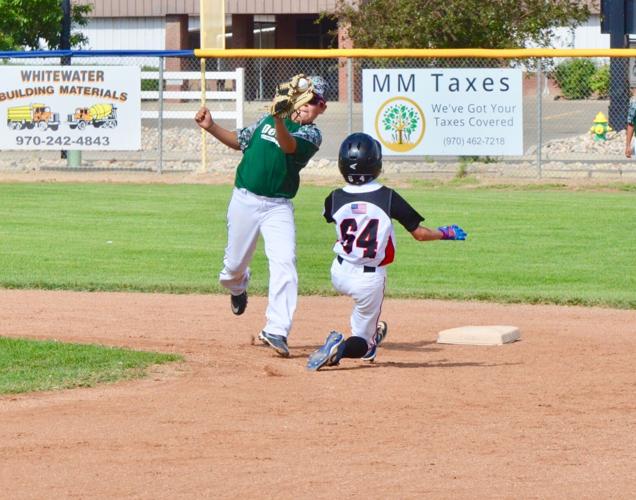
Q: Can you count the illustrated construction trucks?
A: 2